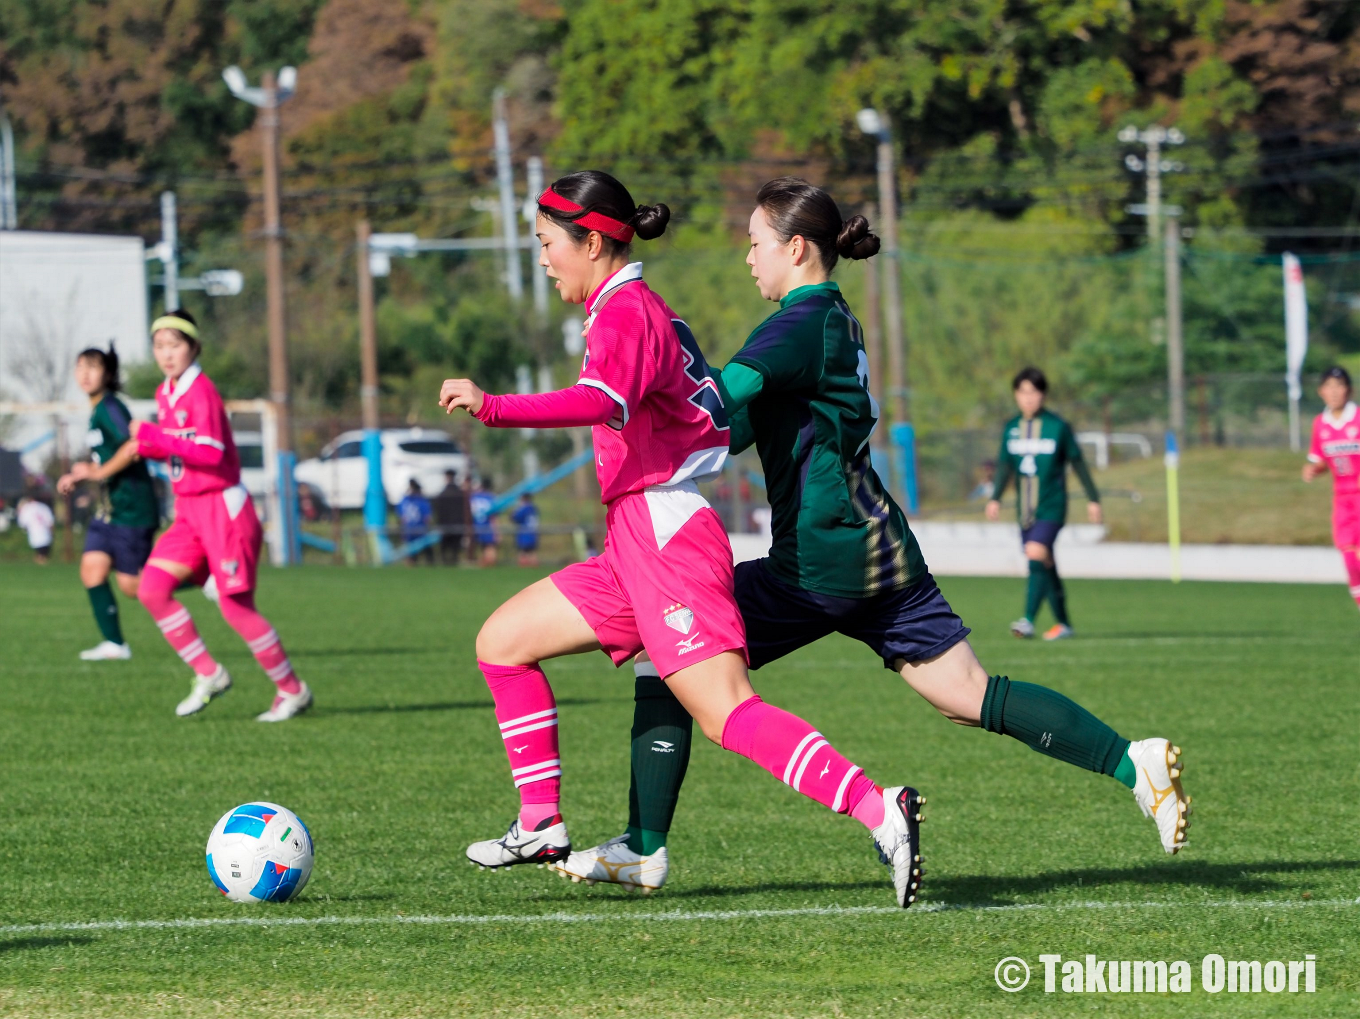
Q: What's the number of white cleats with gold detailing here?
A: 2